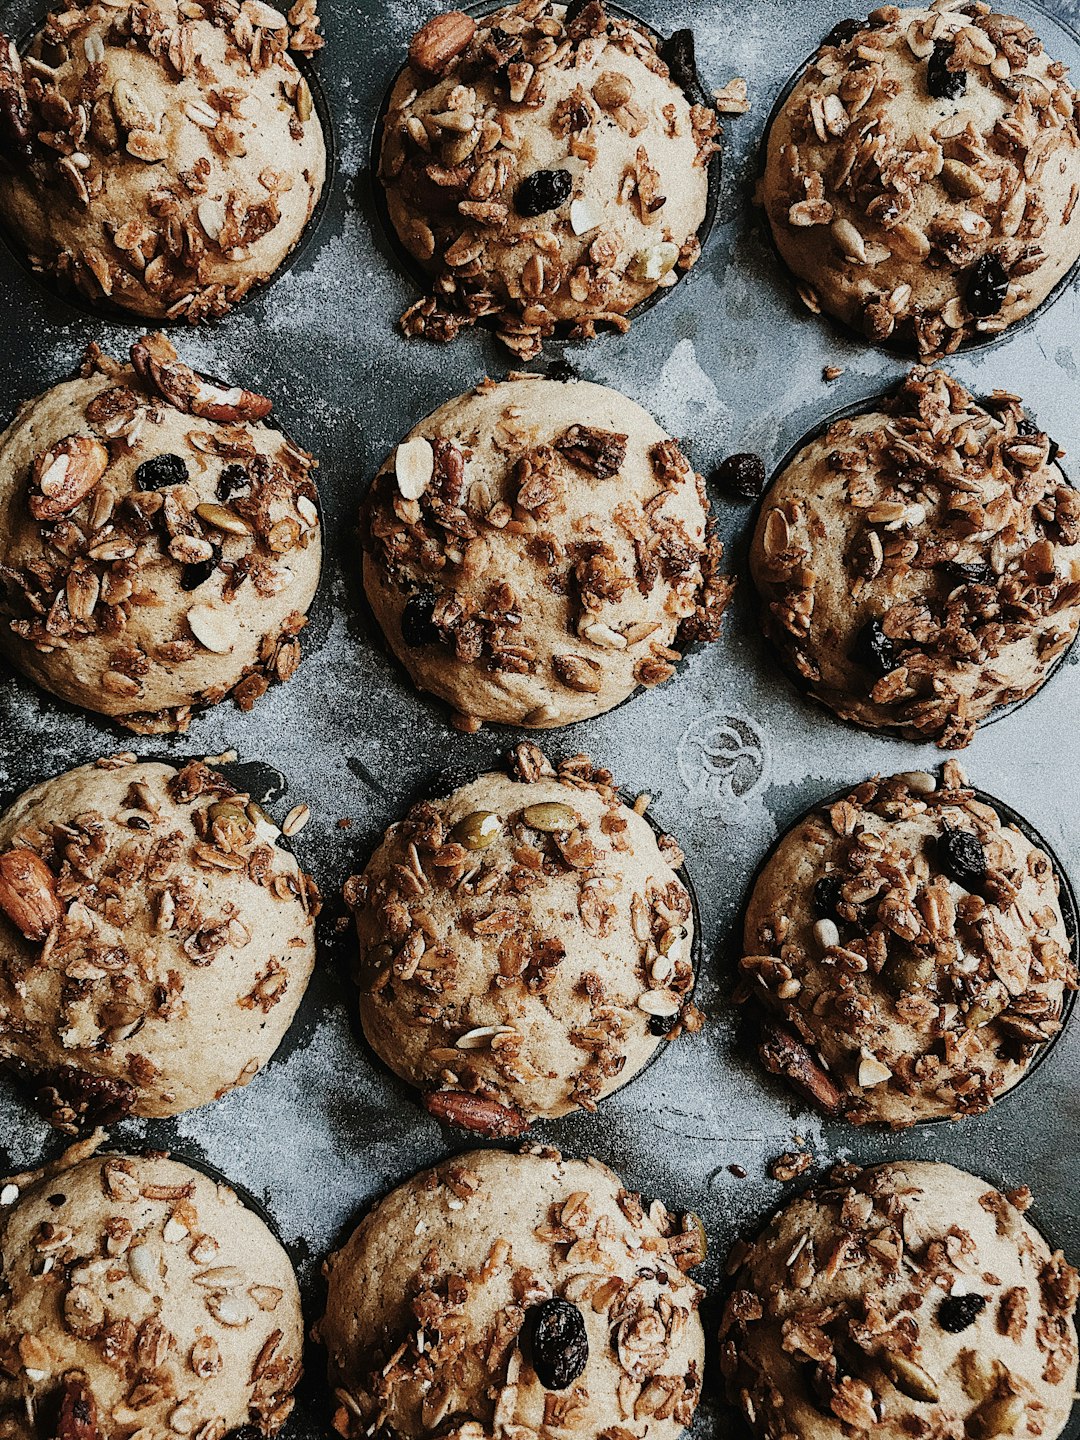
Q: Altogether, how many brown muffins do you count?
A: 12